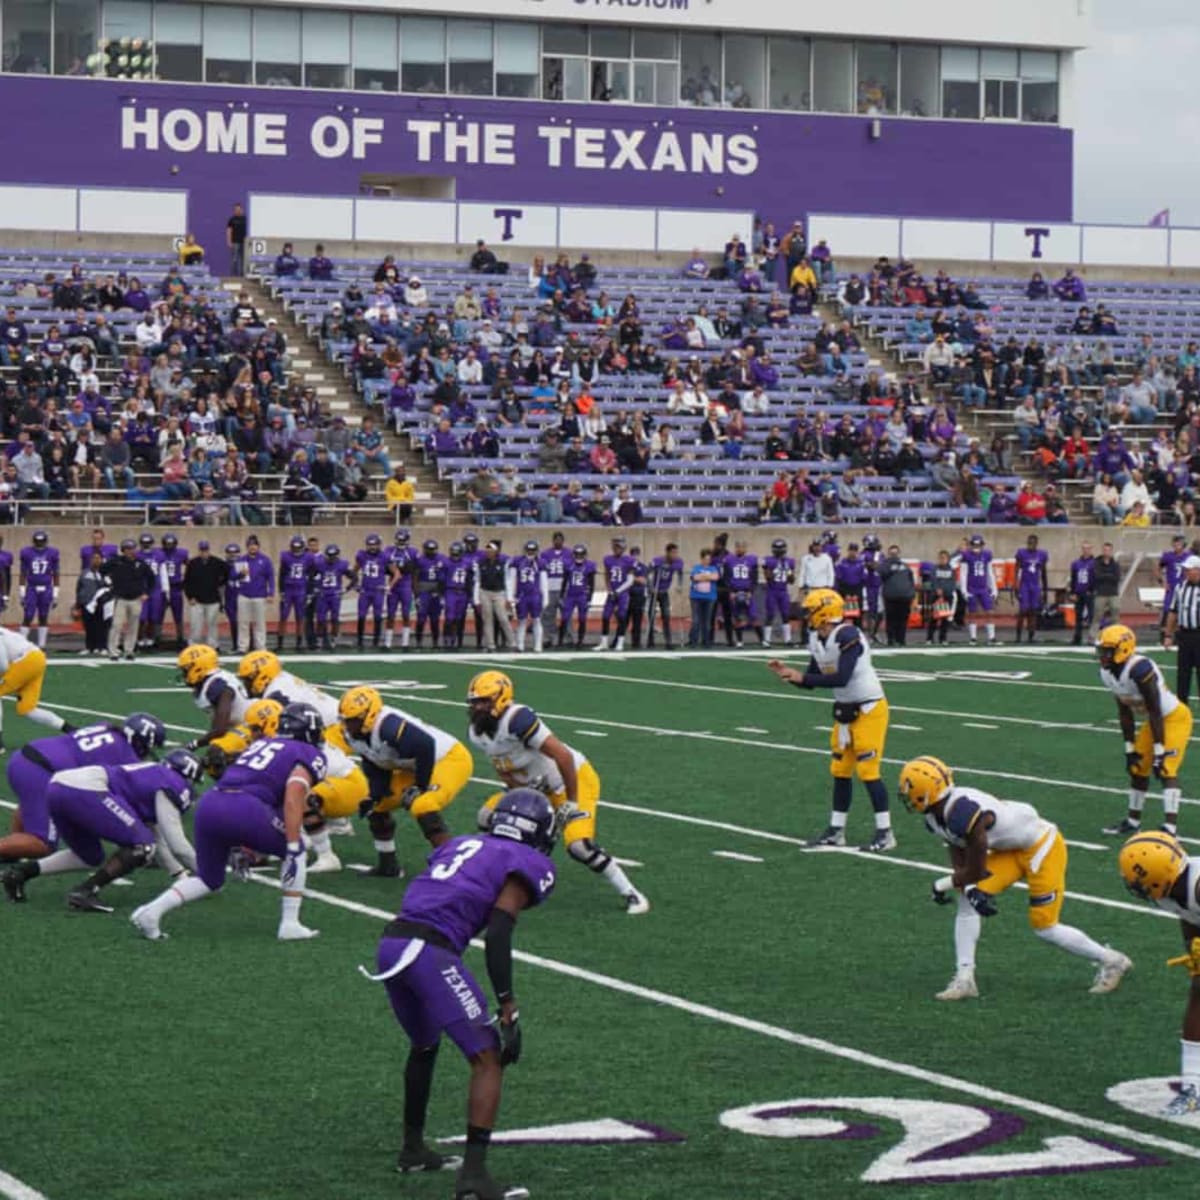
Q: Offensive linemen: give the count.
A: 5